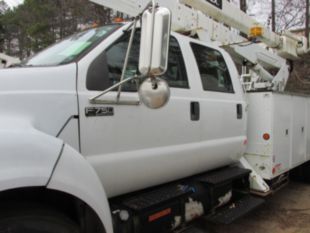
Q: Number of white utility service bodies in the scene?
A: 1